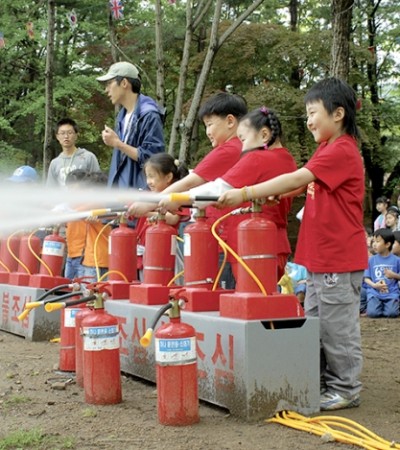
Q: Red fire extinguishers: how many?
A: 11